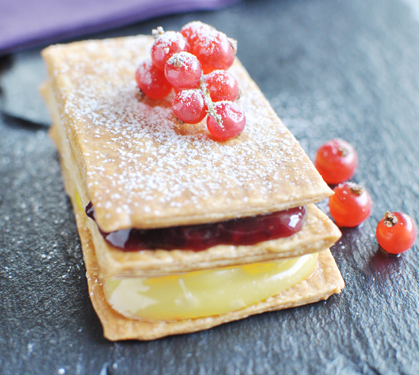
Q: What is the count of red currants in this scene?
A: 11